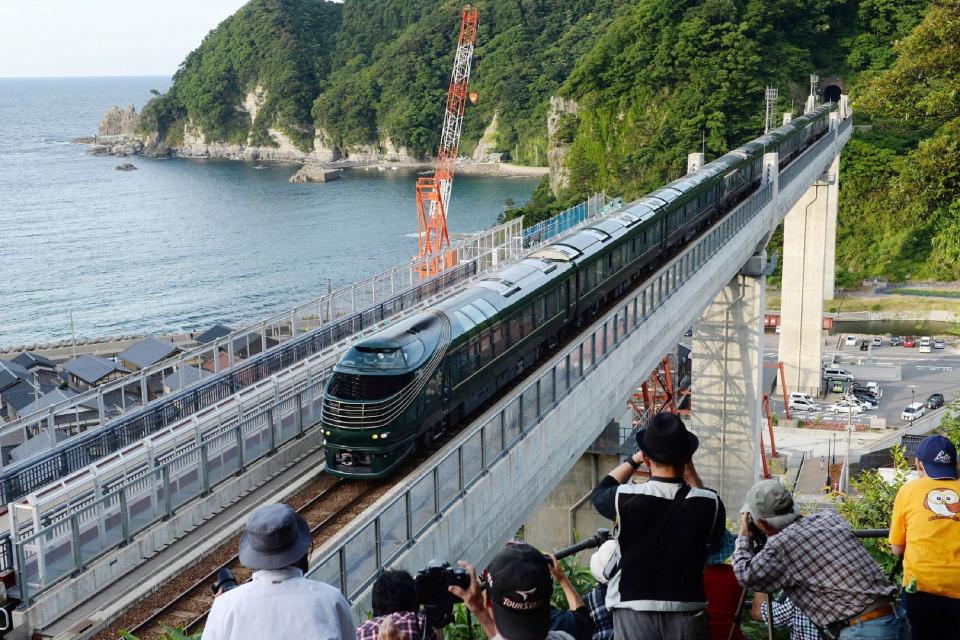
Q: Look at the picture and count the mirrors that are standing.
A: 0